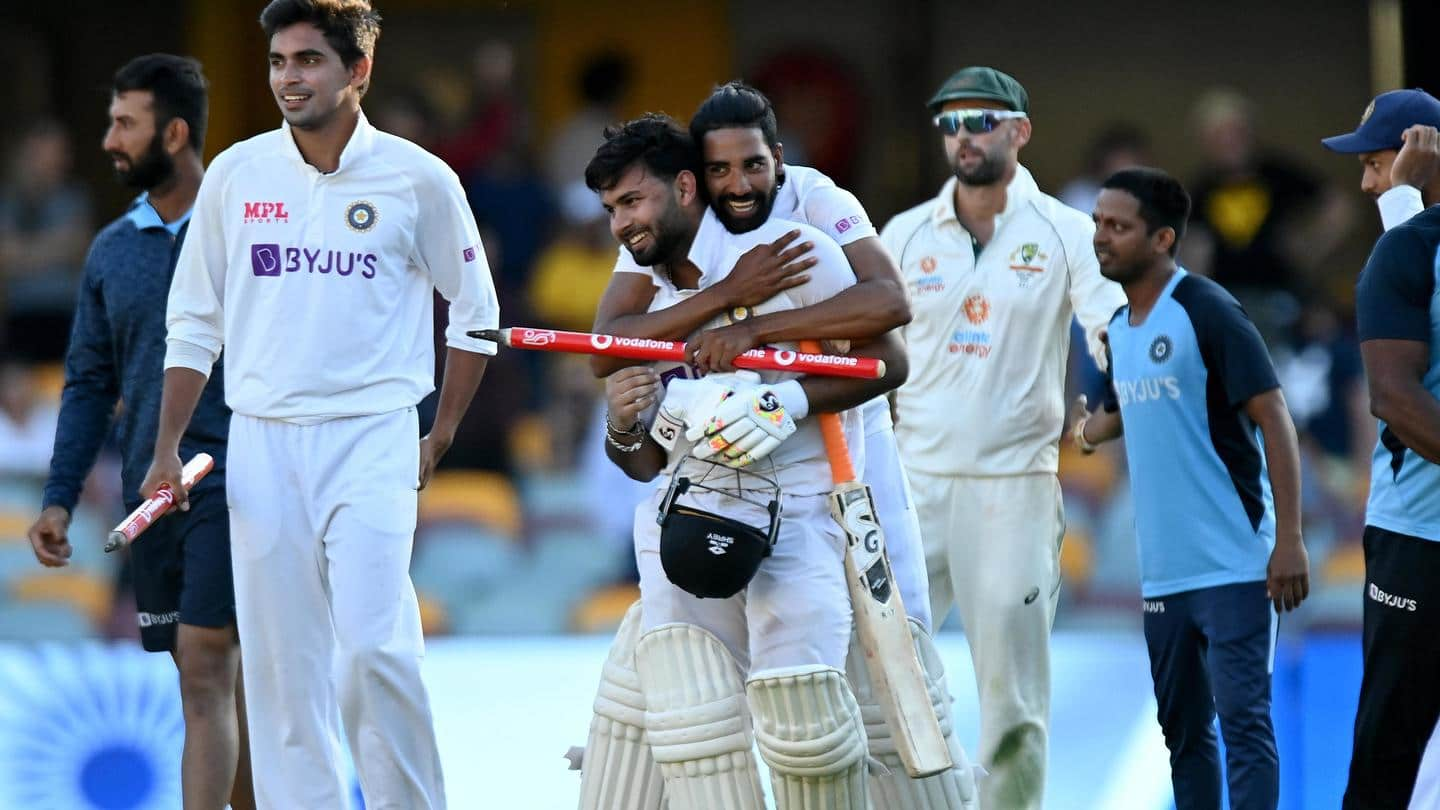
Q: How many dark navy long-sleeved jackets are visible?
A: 1